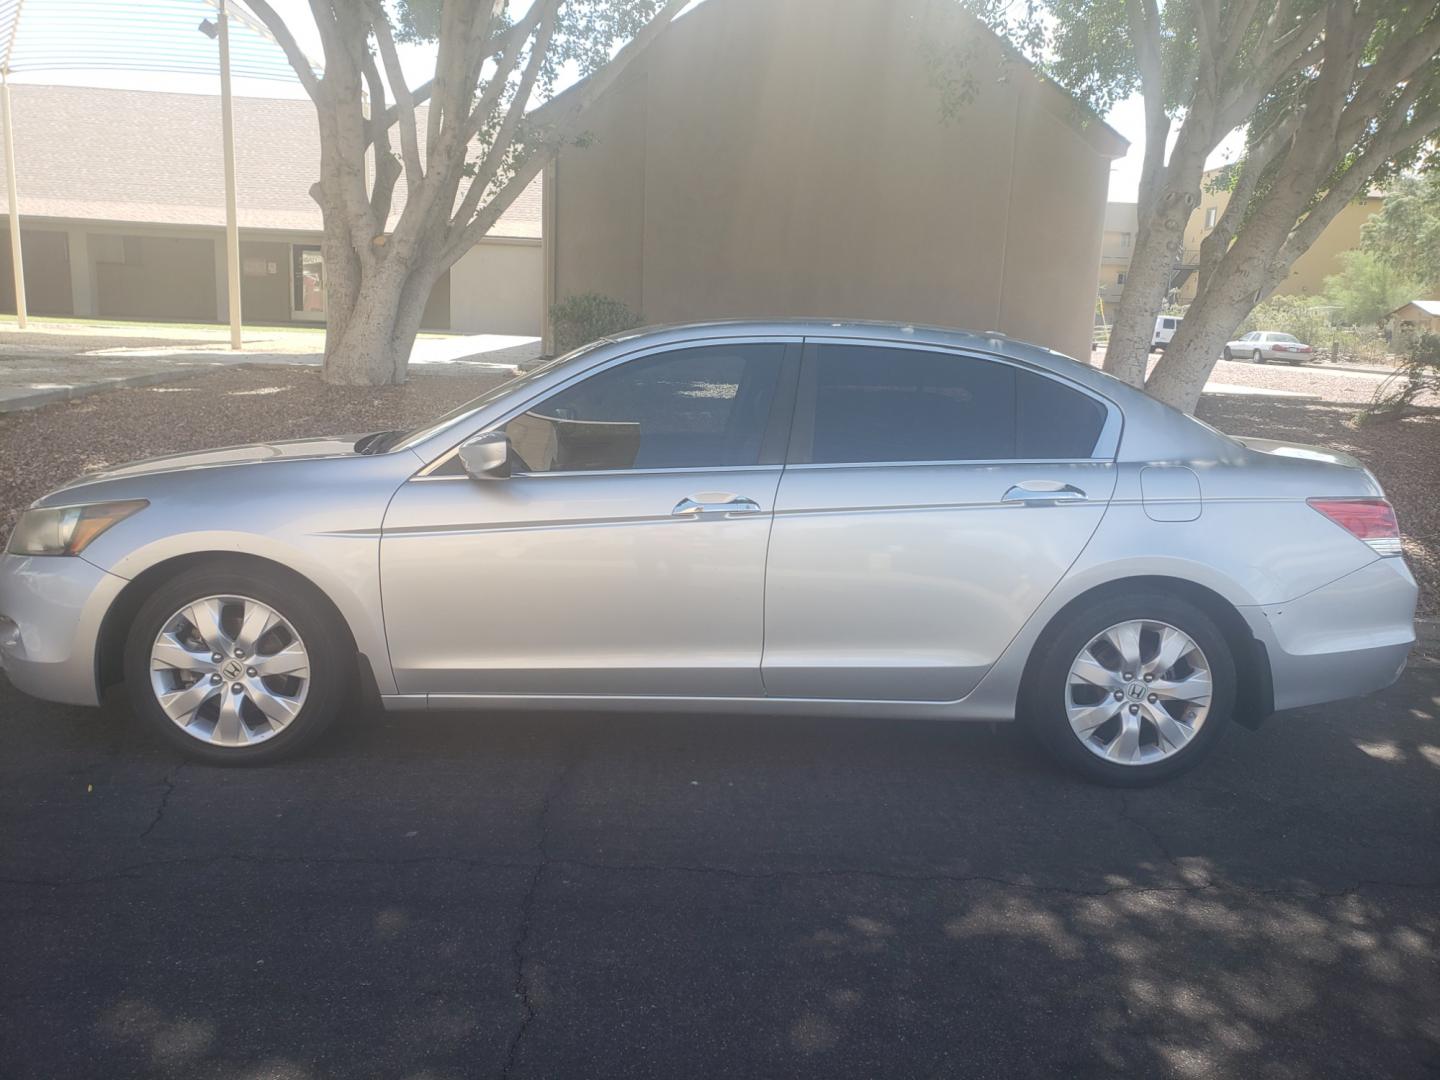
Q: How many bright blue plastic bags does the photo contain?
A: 0